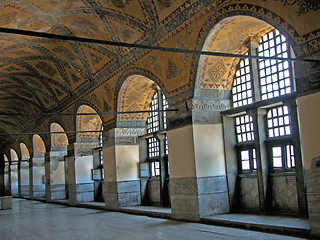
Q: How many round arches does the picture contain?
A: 8